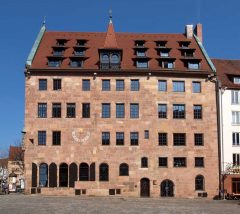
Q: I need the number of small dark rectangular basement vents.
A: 8